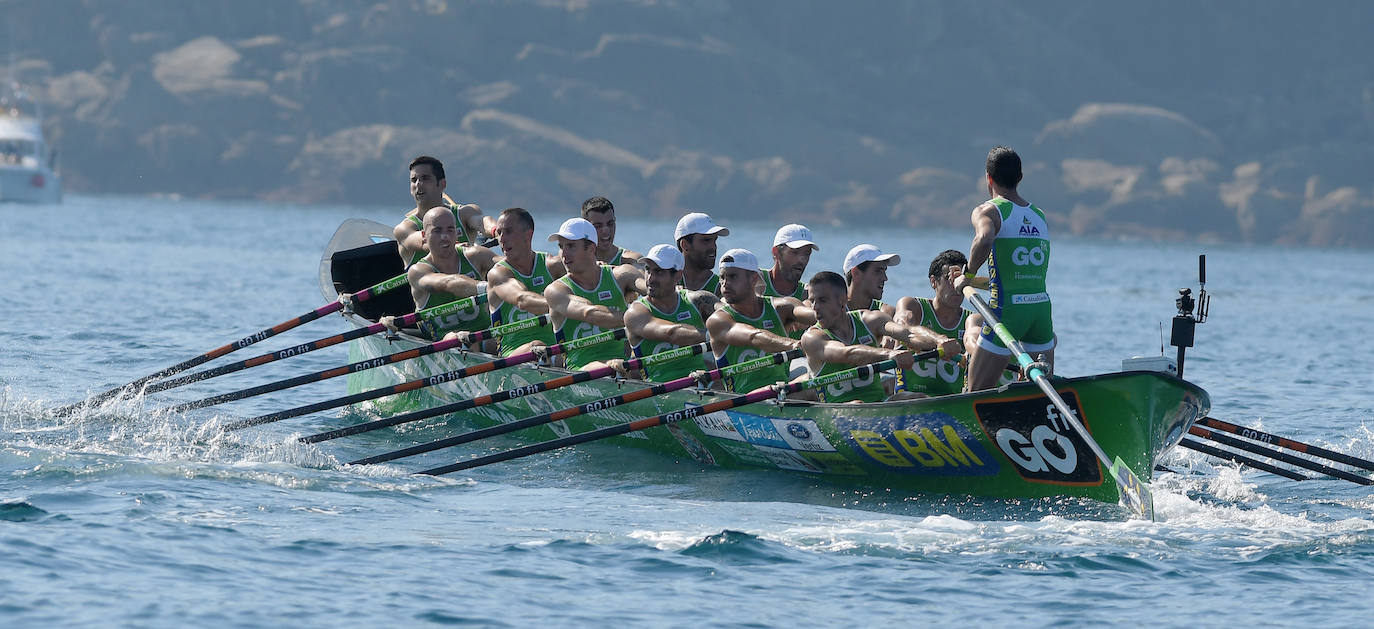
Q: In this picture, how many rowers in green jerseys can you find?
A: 13